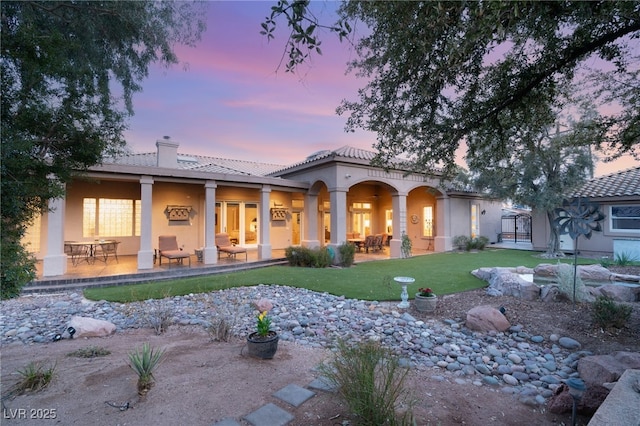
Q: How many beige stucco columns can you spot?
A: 8